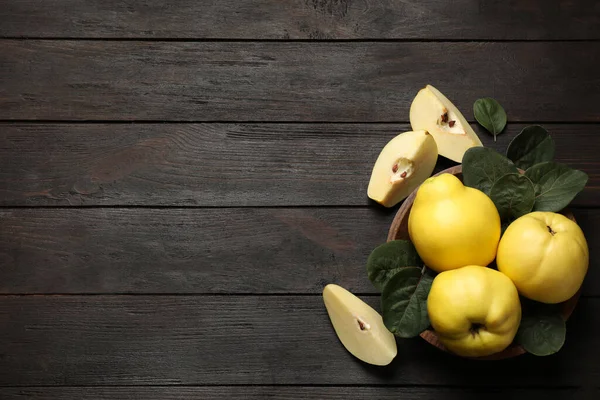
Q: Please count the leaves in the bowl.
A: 7